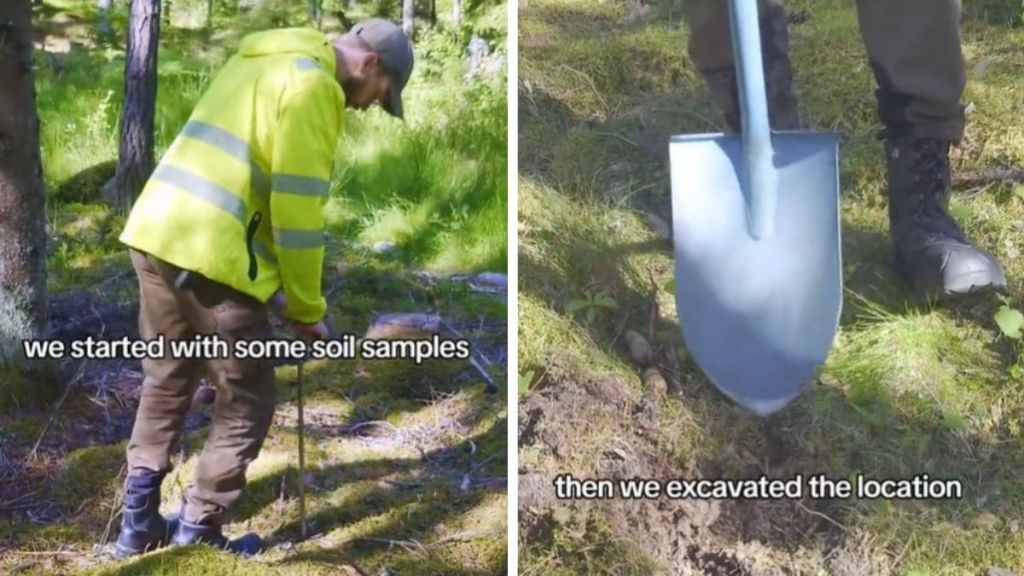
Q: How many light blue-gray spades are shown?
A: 1